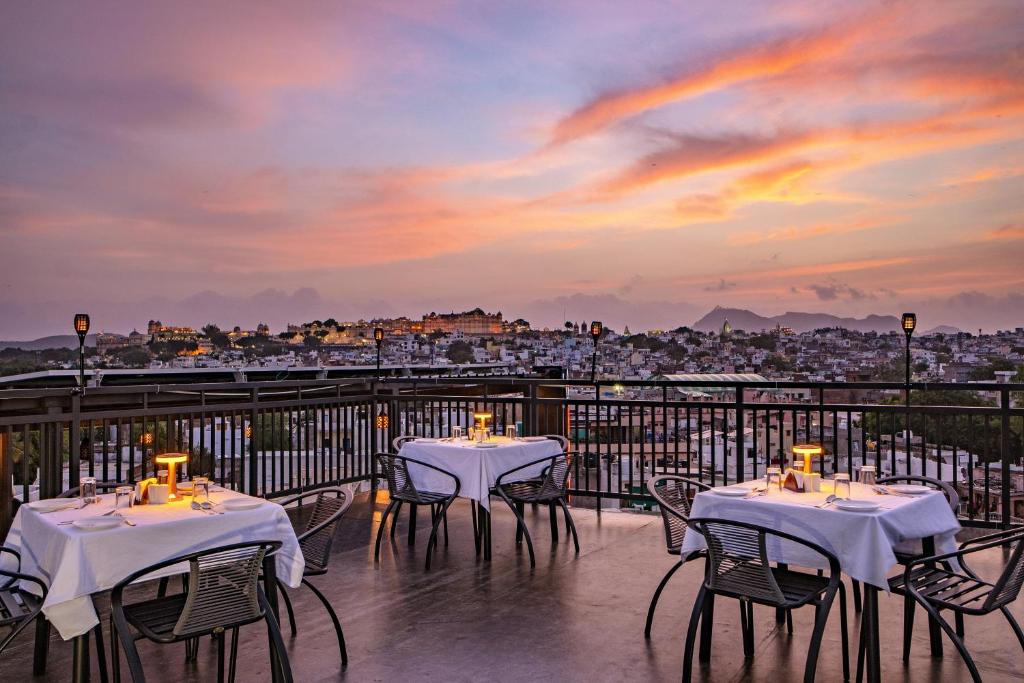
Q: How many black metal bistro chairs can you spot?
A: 12